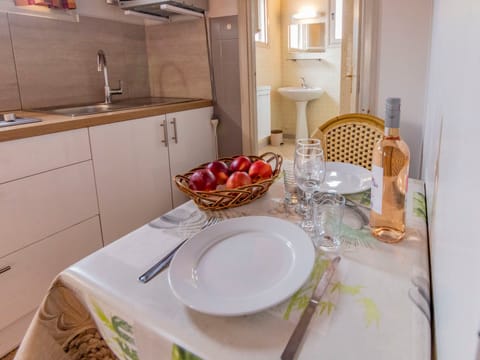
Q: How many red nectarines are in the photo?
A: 5